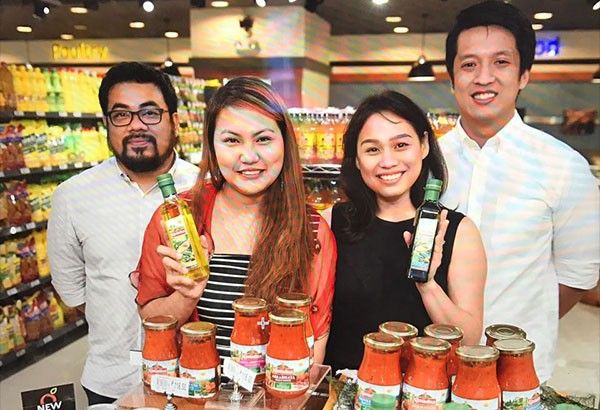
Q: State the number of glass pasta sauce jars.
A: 12